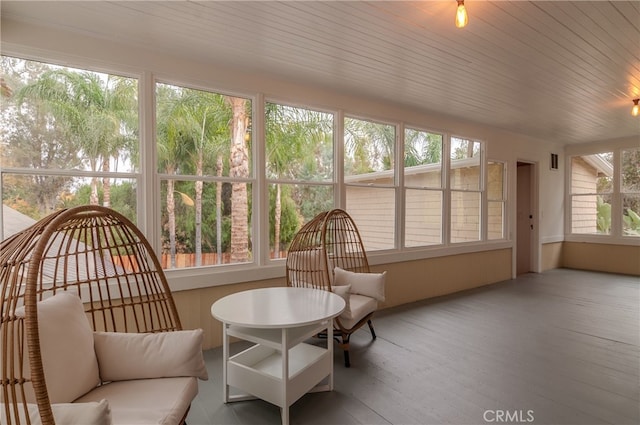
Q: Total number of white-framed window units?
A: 9